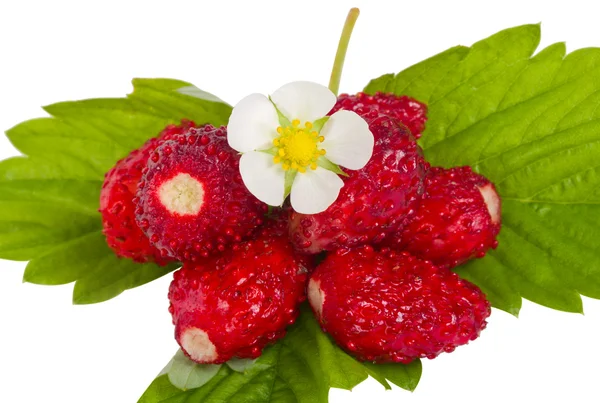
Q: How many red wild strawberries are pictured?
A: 7